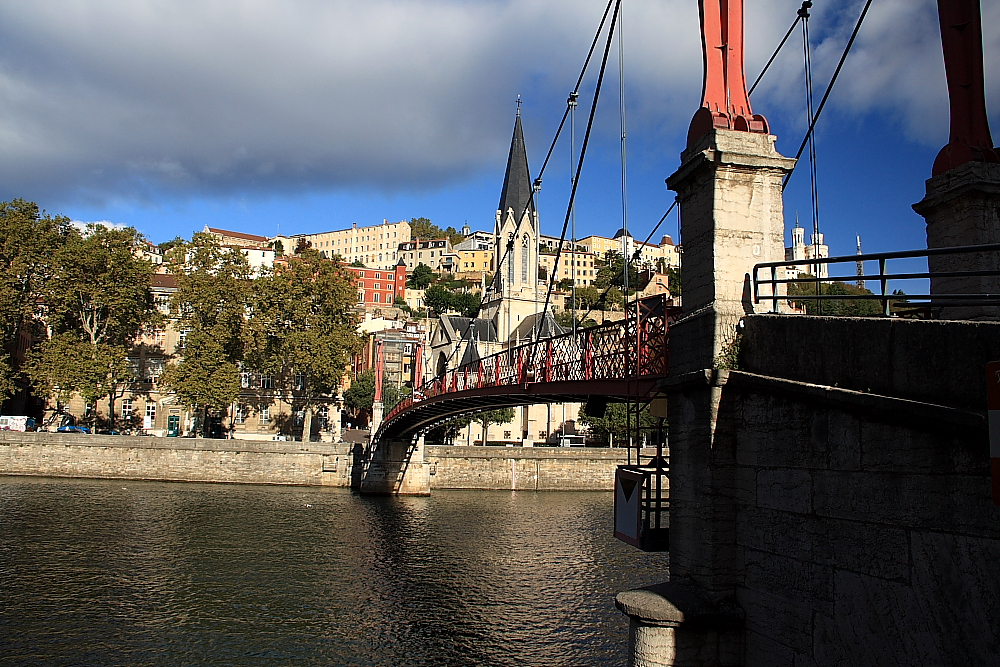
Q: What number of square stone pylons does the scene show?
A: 2